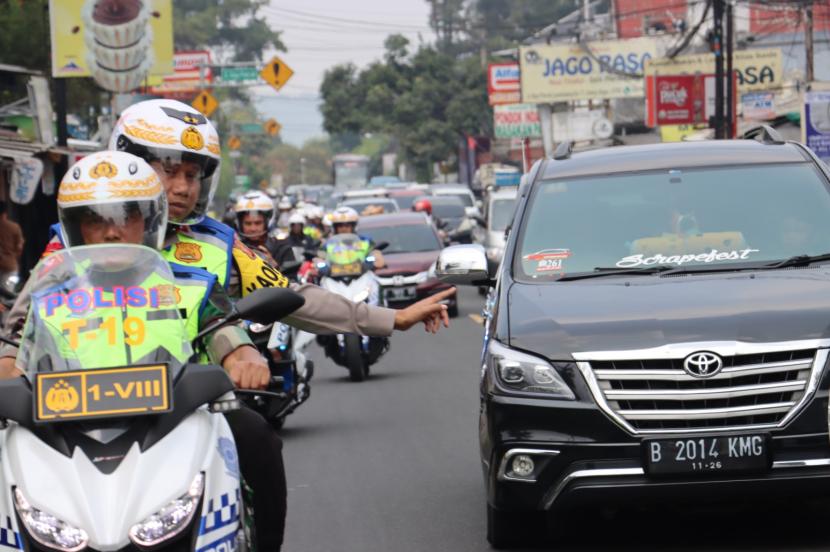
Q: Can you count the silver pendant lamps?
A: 0